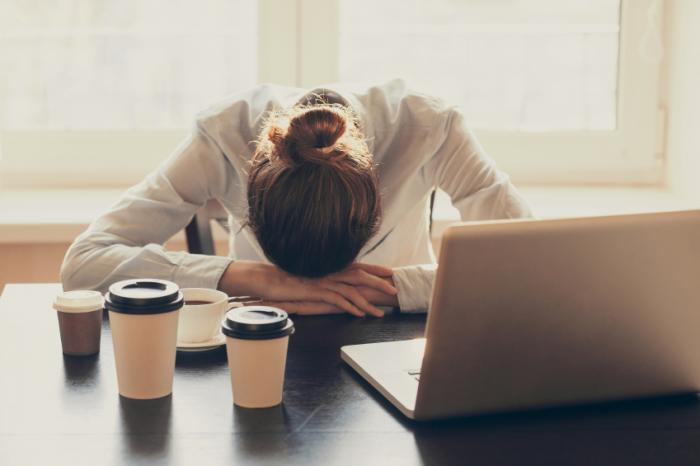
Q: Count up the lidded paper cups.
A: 3